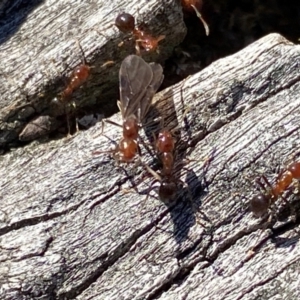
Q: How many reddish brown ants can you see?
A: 6